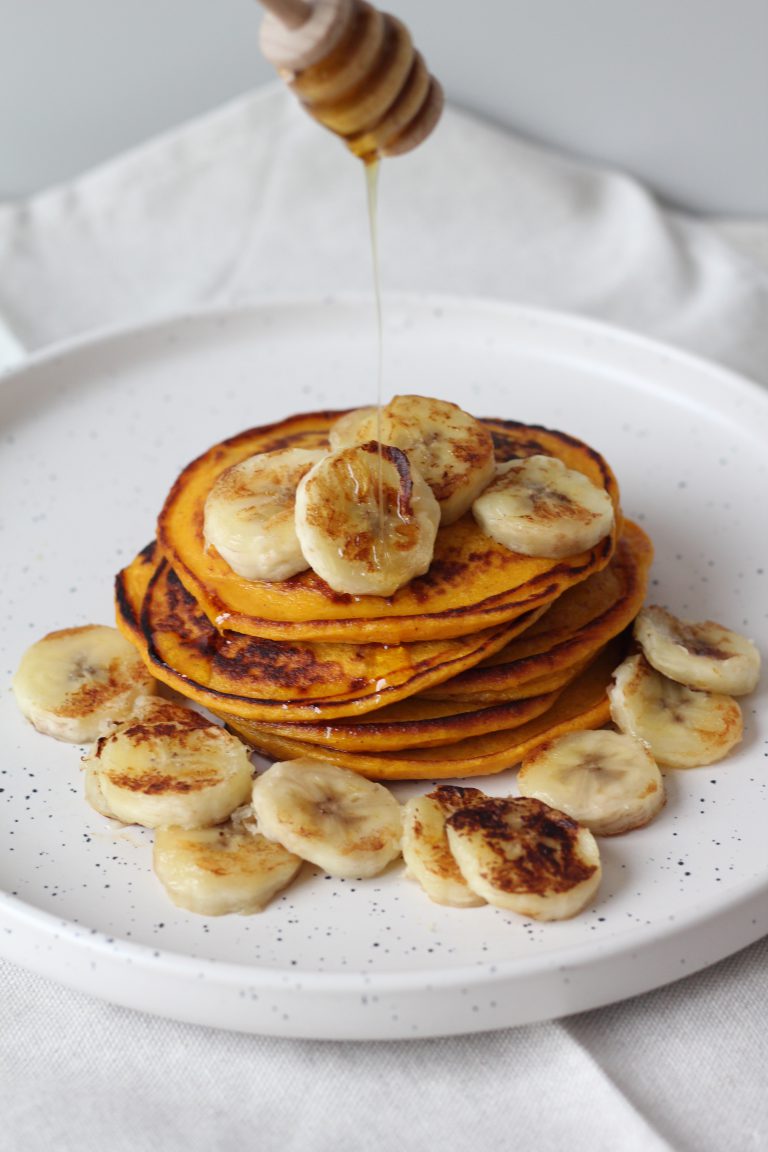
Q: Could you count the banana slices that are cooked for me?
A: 15